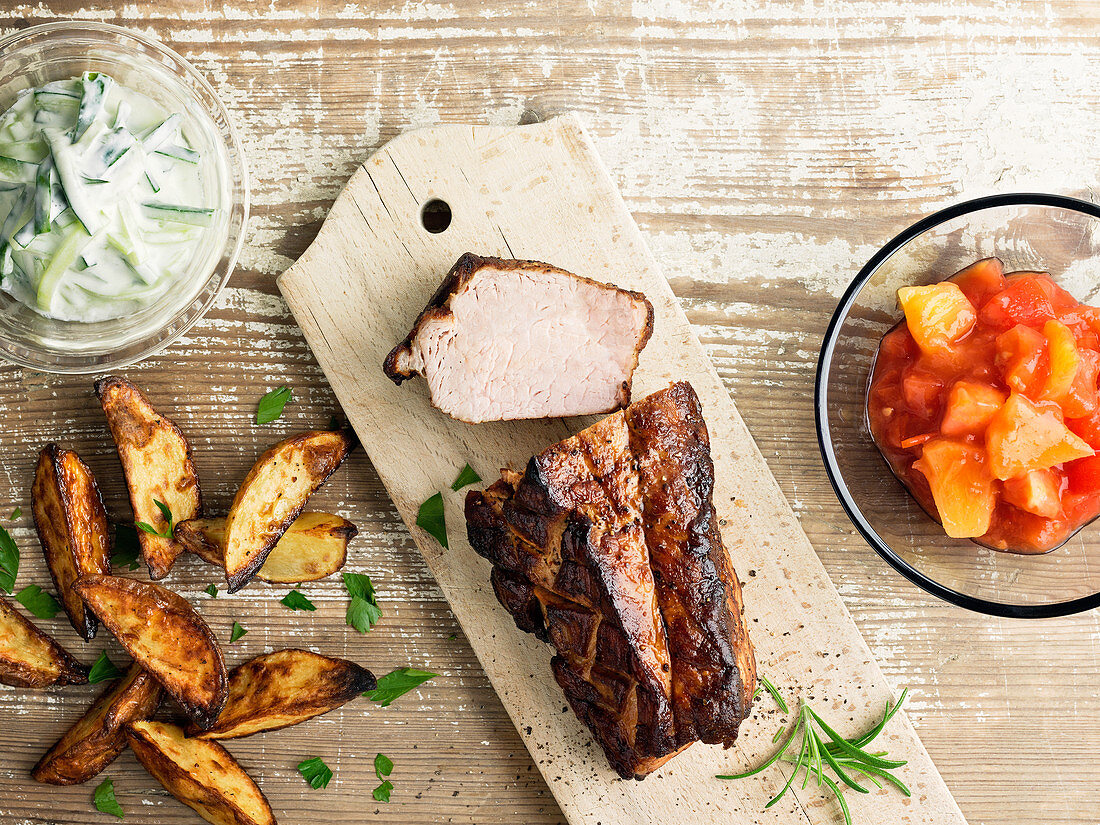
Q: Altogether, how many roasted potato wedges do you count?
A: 9